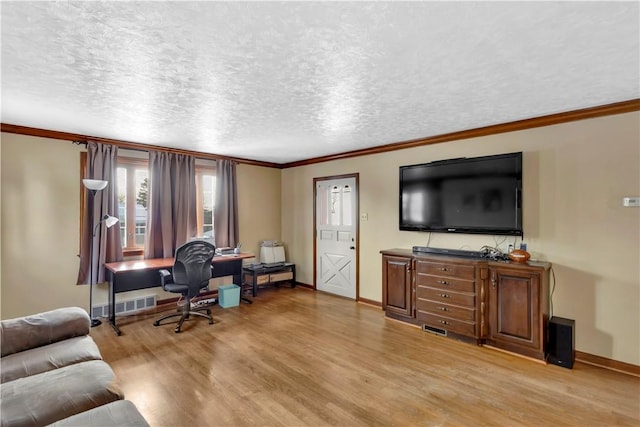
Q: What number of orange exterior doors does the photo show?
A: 0